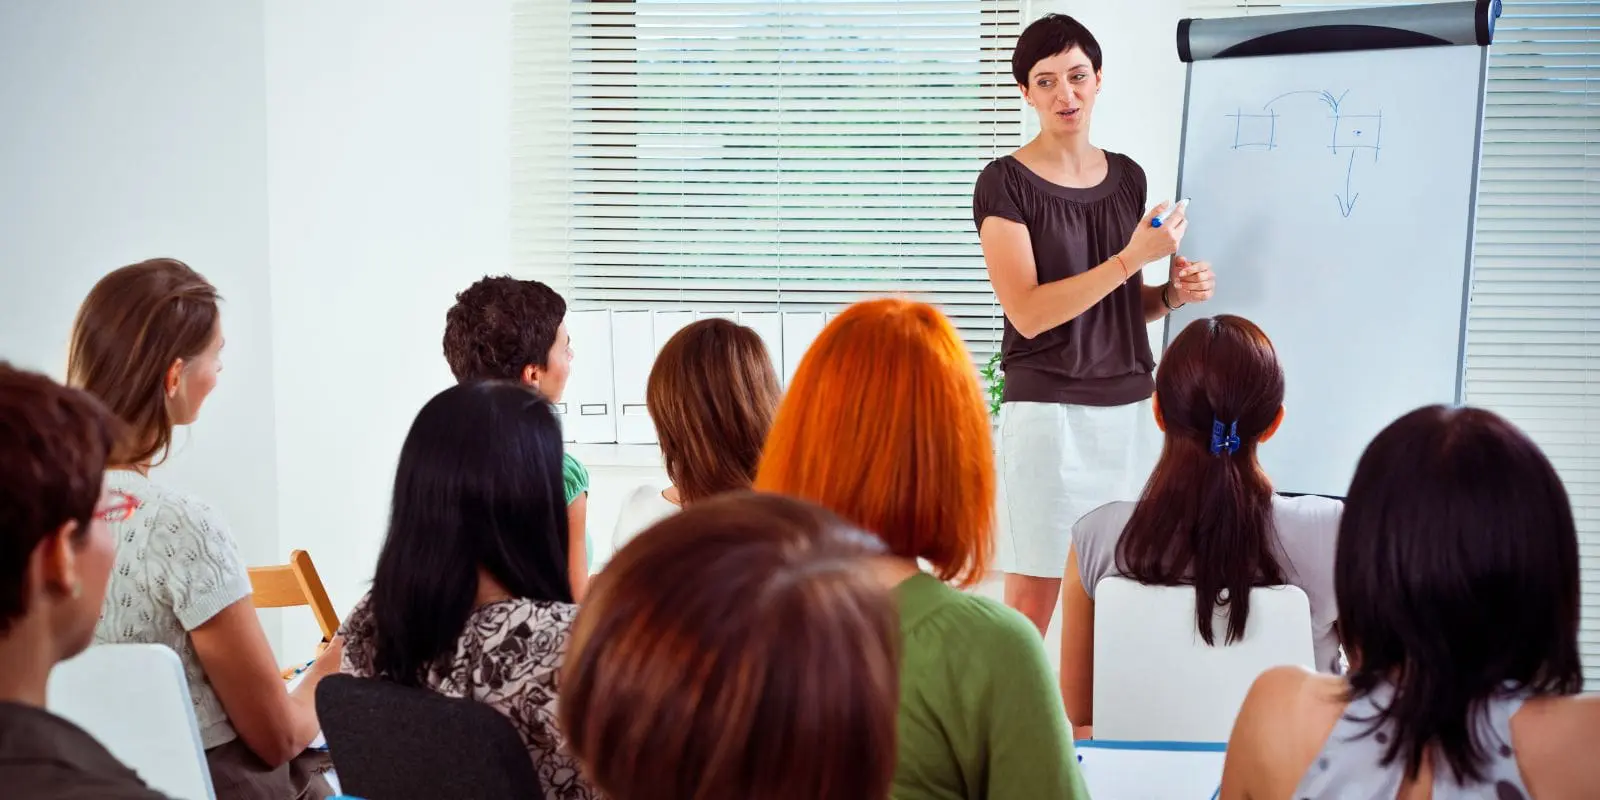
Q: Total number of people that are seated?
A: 9